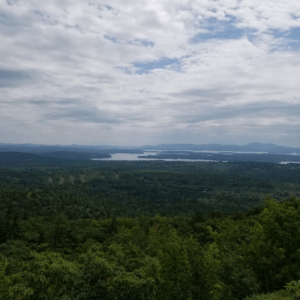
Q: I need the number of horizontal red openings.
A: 0